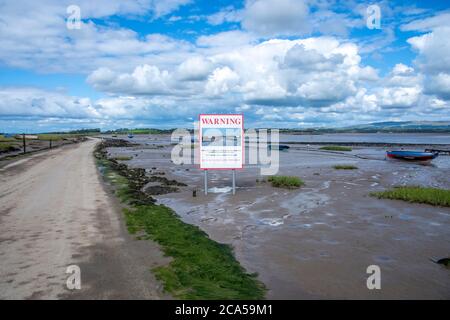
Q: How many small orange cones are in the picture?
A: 0